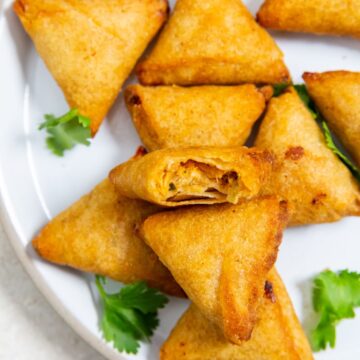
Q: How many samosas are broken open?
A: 1